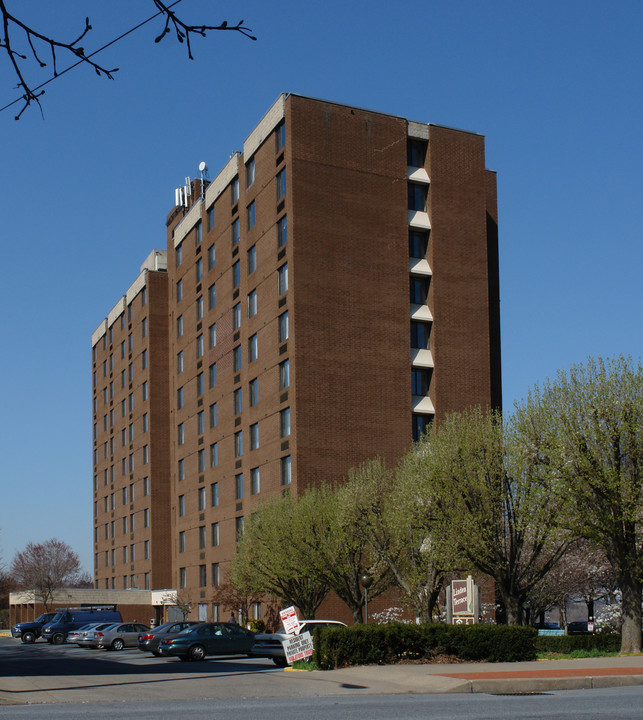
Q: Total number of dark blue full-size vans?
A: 1